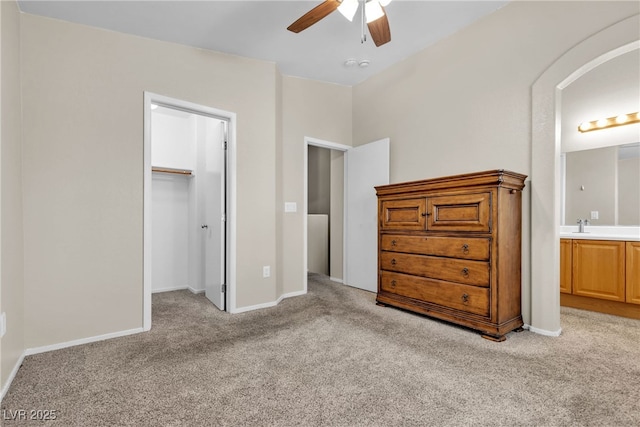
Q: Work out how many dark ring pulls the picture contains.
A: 6